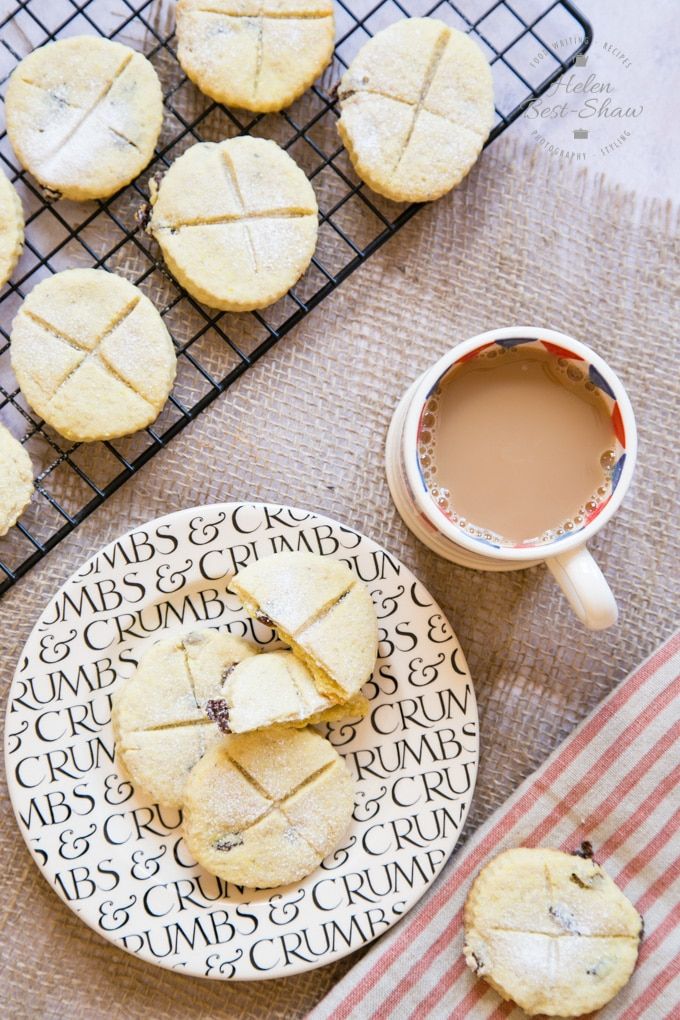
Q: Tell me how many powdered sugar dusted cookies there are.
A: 11